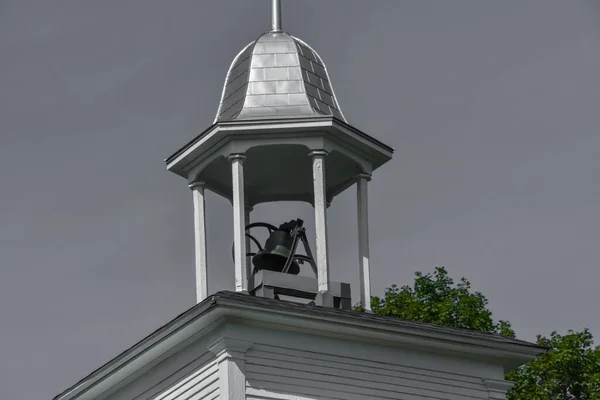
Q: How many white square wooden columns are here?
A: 4